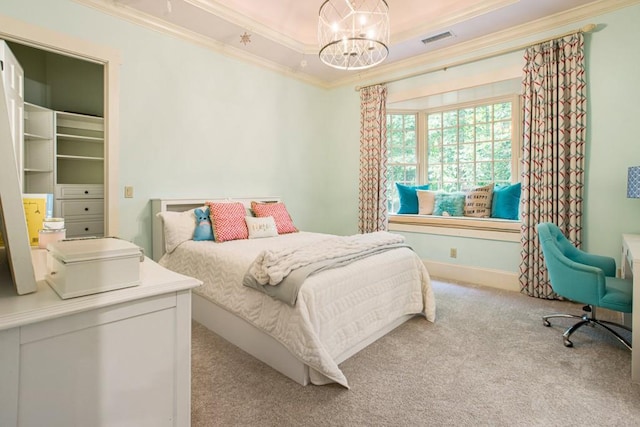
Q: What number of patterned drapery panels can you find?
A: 2